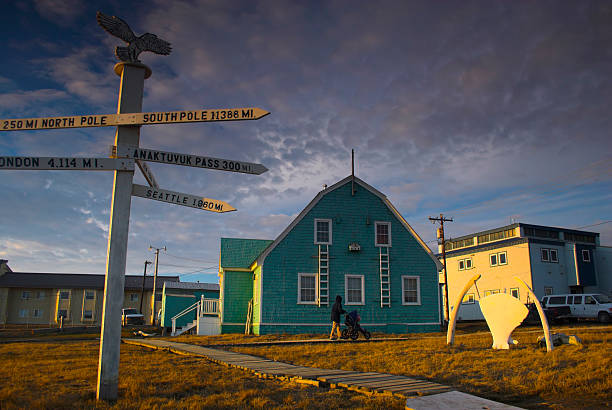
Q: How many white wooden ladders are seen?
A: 2